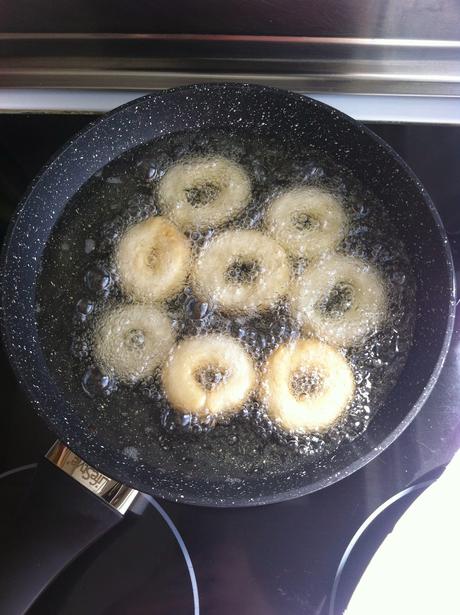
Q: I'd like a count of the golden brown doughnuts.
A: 3